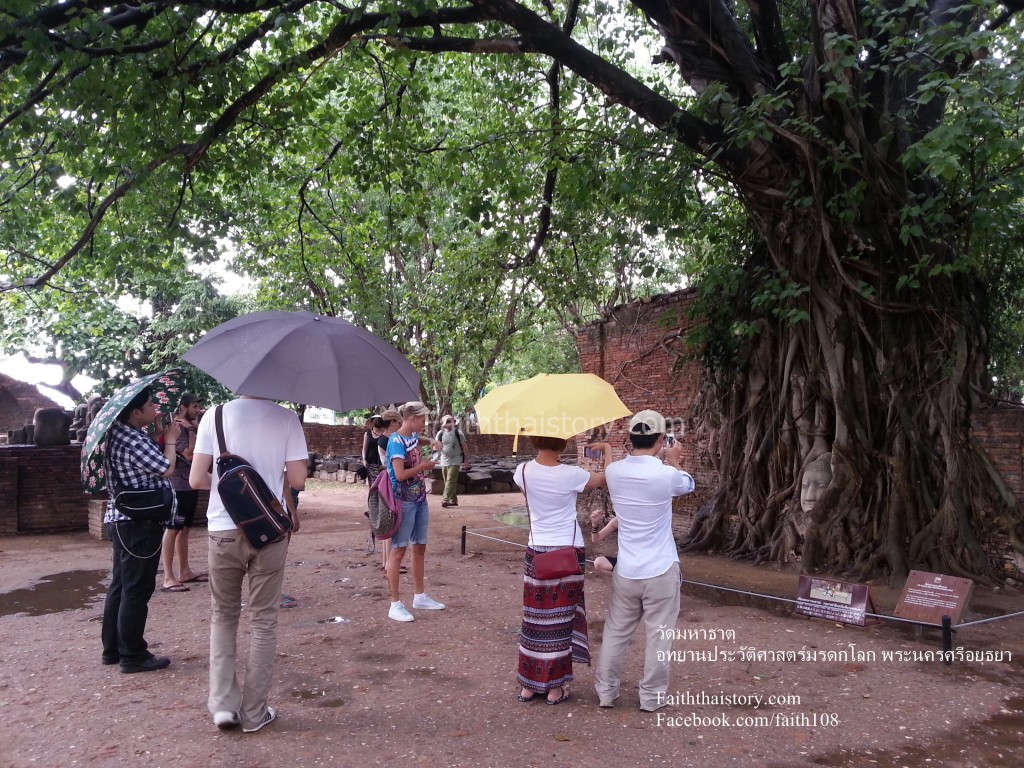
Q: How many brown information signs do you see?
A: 2